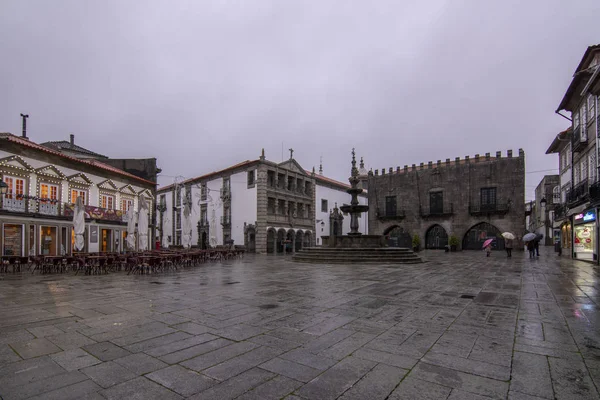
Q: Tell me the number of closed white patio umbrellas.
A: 6